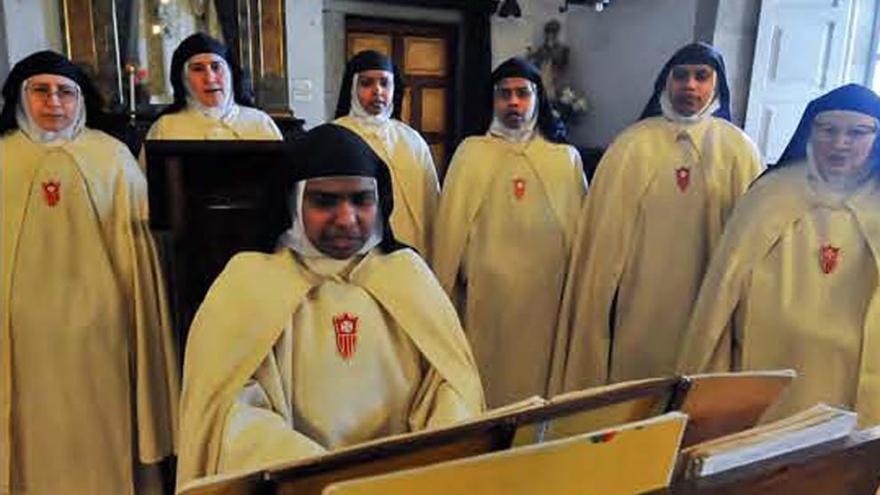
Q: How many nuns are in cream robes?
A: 7